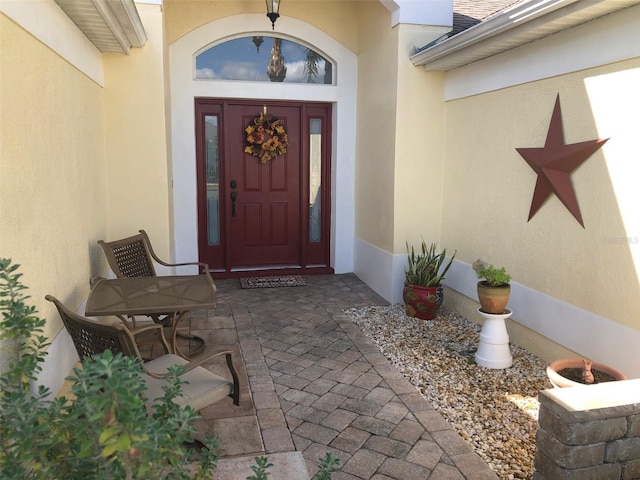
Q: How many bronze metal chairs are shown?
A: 2